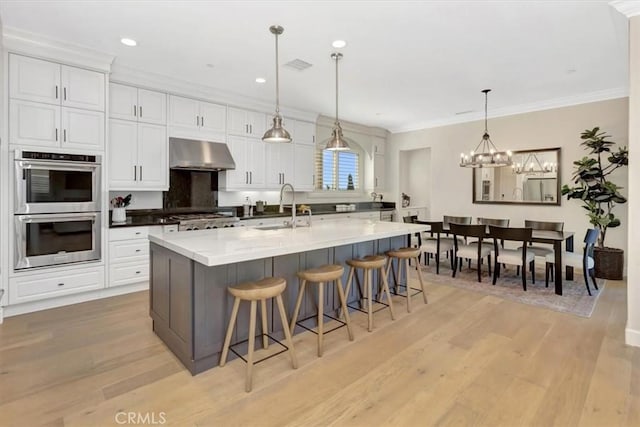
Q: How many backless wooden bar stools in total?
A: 4